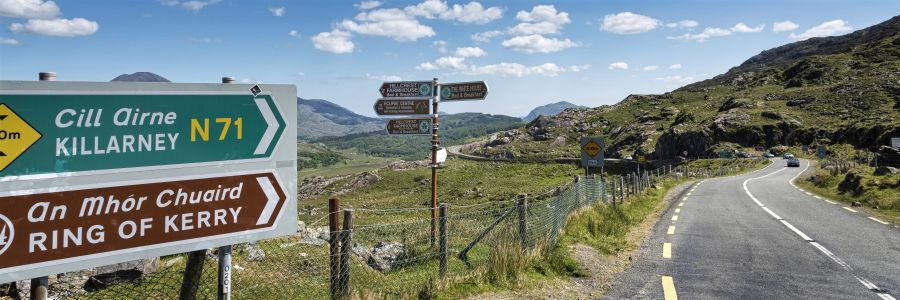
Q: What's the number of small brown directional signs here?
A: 4